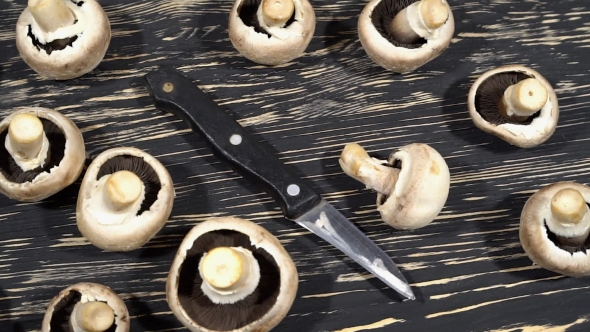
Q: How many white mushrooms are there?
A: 10